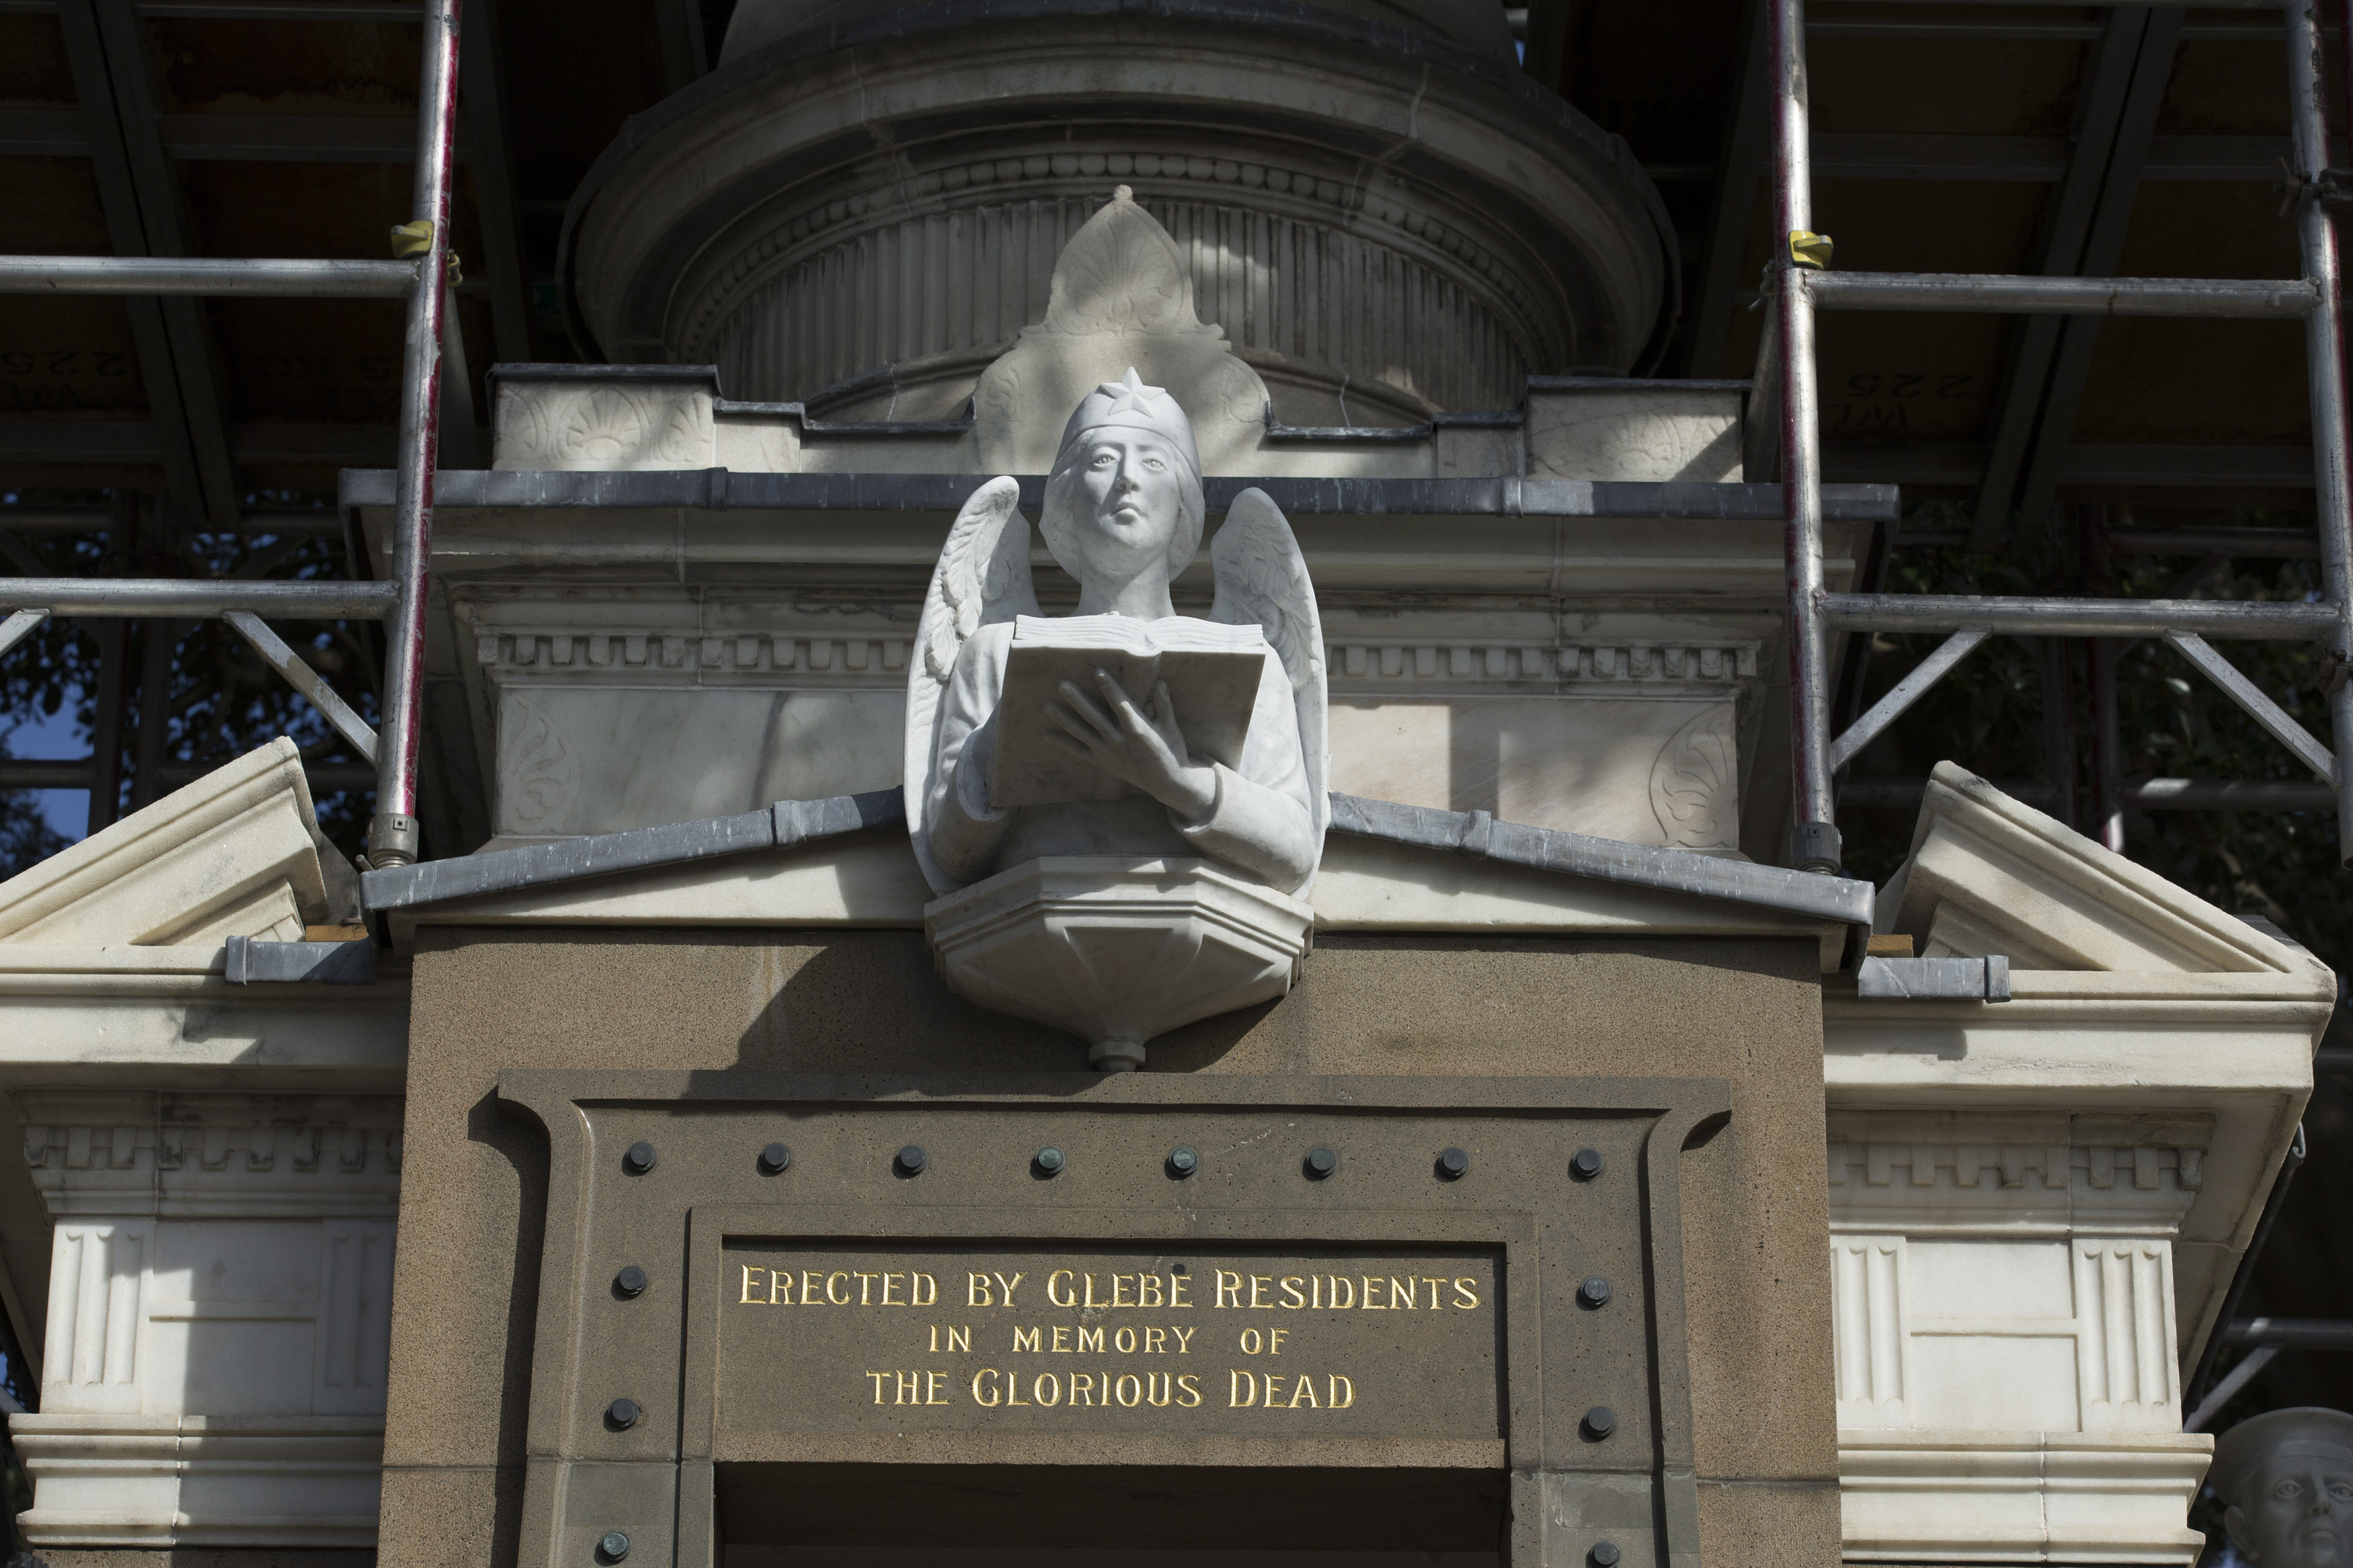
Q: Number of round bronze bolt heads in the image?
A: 14